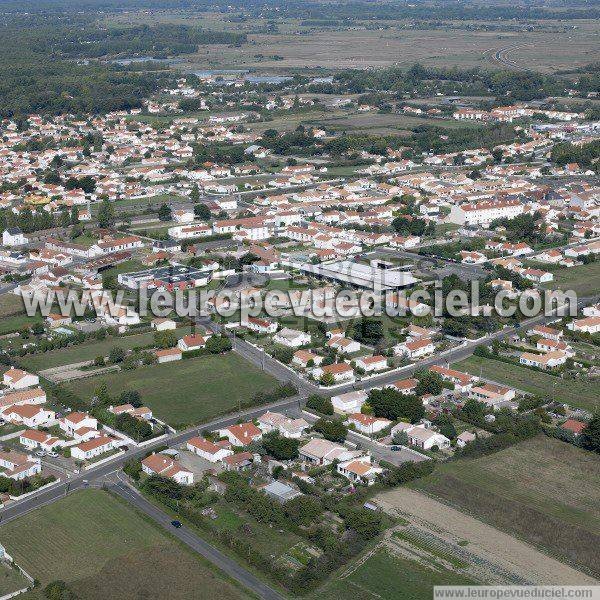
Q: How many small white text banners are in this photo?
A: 1